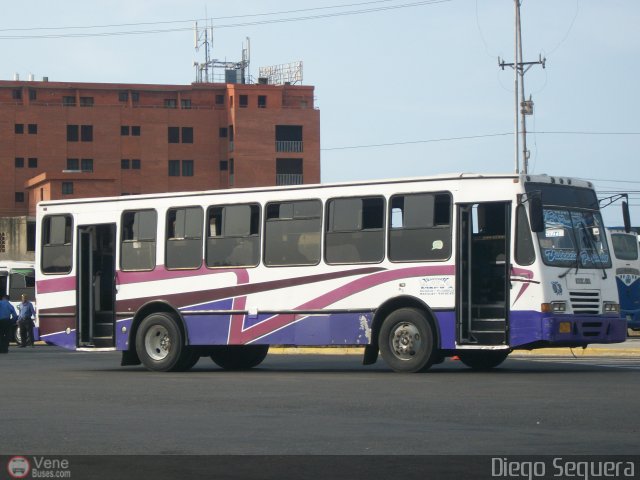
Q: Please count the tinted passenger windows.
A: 7